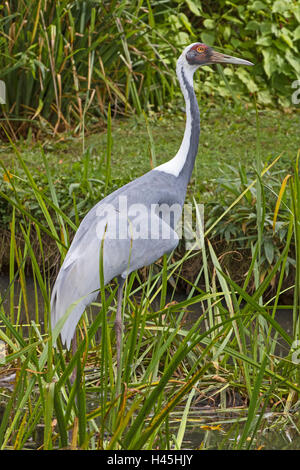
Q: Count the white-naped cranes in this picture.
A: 1